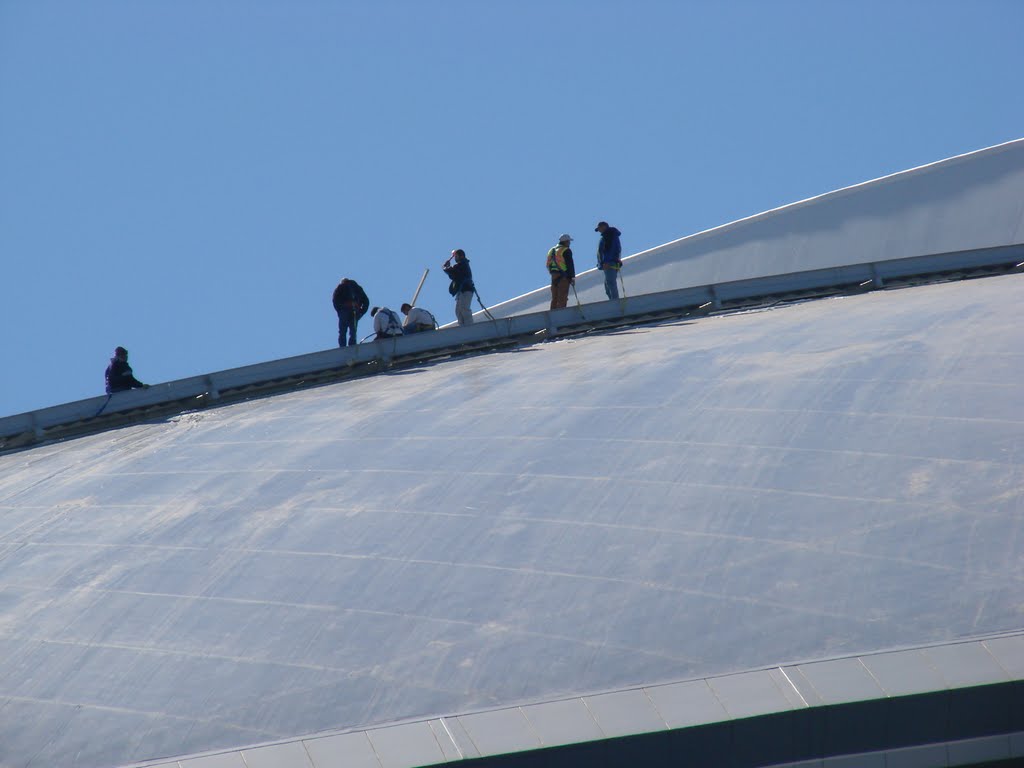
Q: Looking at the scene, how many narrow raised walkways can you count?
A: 1